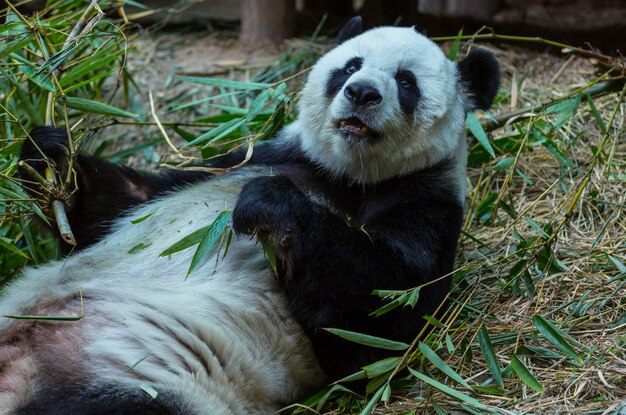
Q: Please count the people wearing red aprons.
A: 0